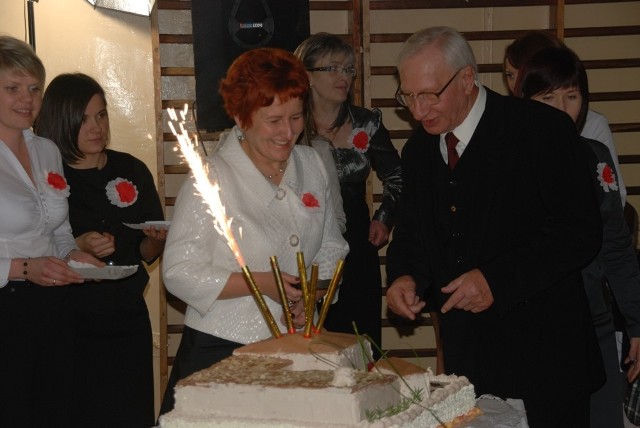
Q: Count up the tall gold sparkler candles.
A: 5